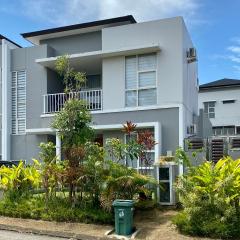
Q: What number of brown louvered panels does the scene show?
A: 3